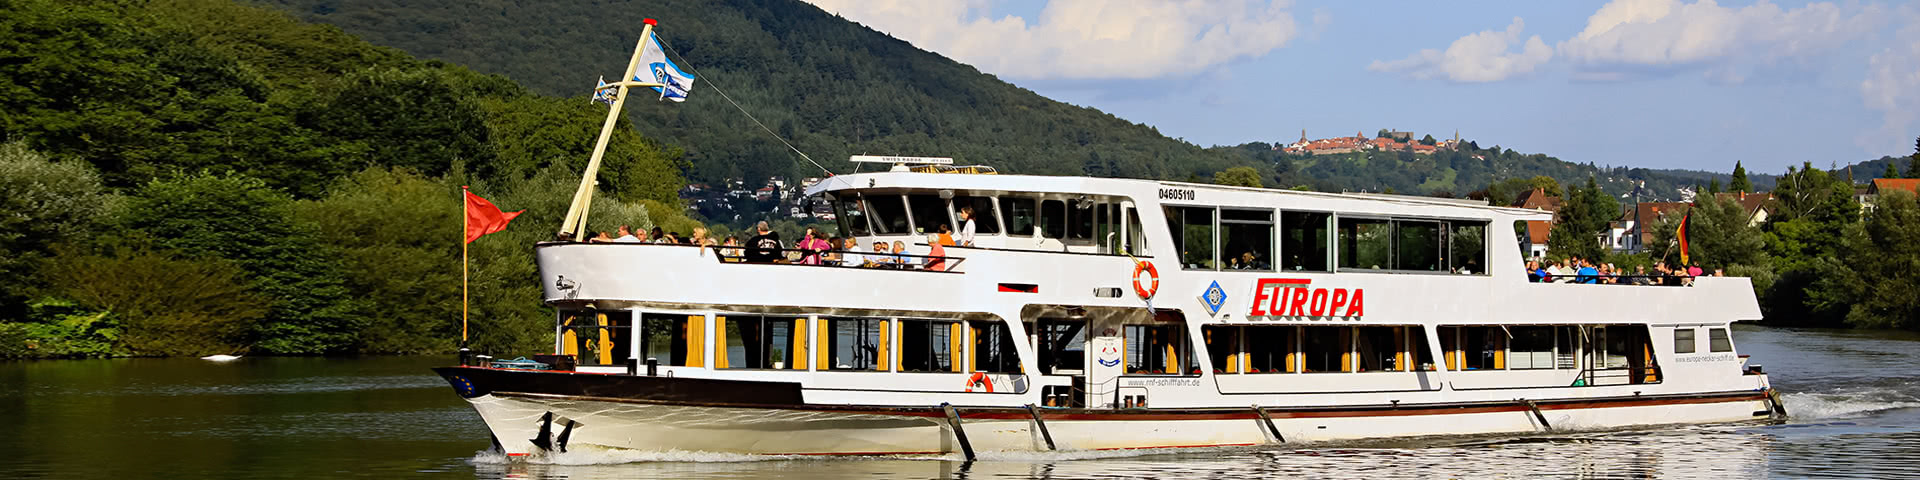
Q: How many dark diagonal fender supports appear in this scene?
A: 5